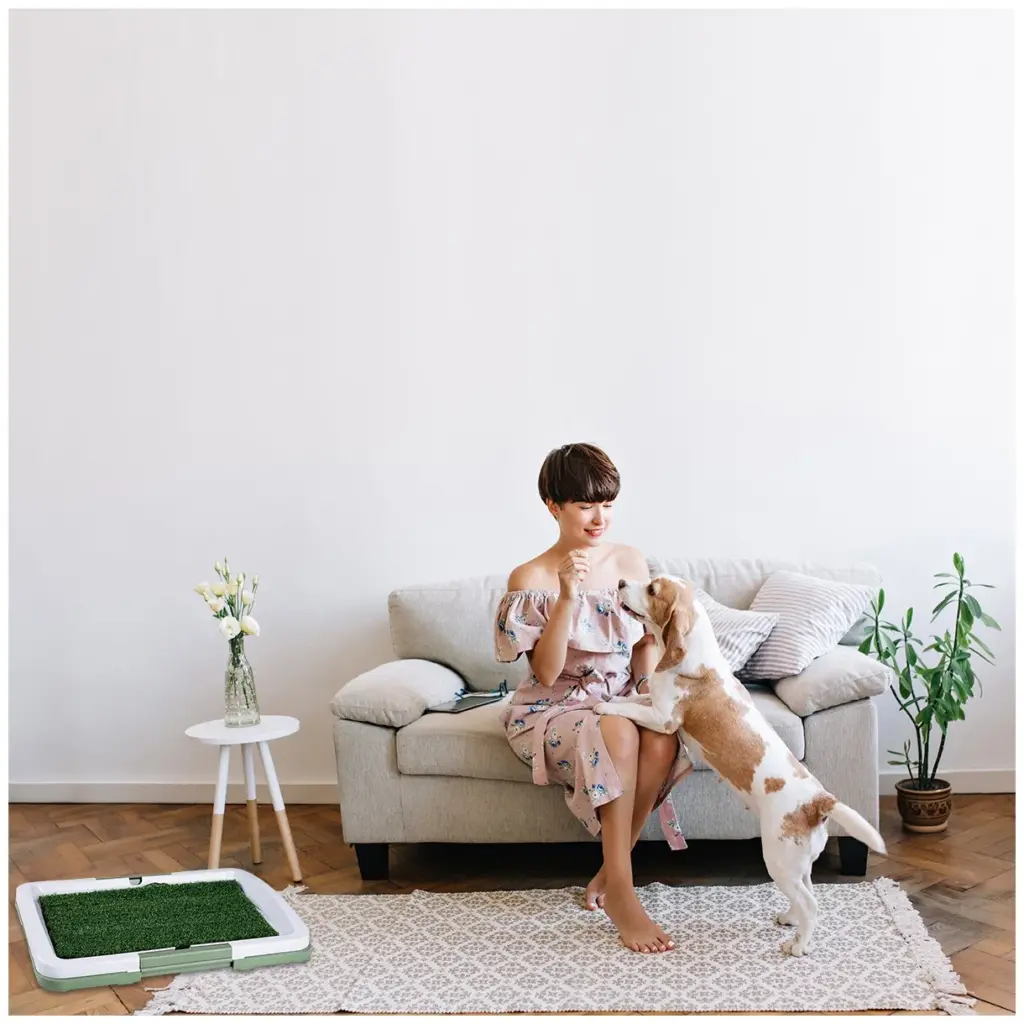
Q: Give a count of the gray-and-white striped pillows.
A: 2